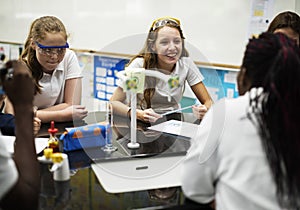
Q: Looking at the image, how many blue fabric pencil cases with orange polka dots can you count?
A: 1